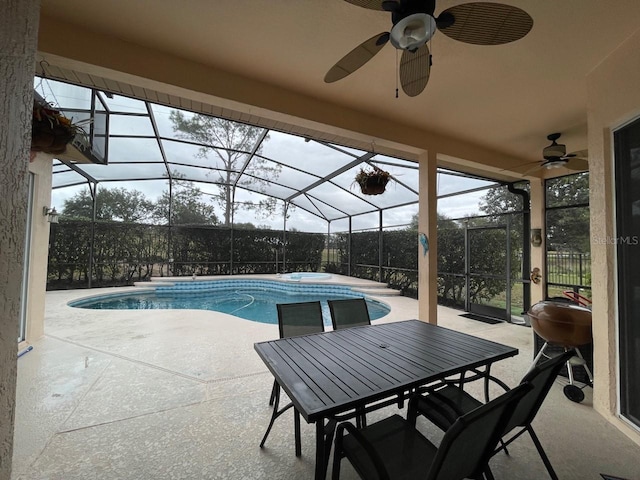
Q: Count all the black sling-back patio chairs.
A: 4